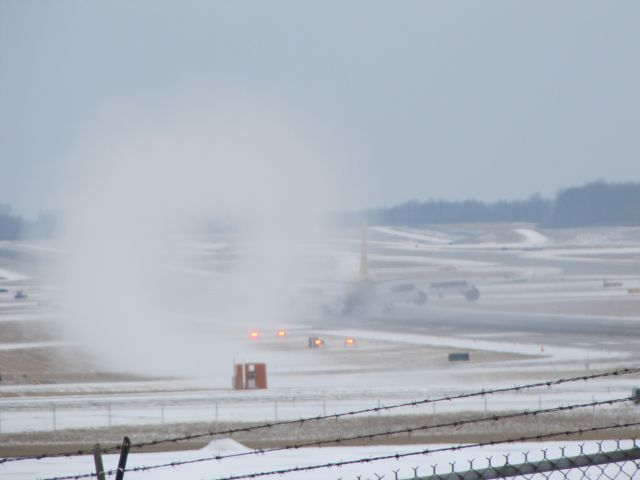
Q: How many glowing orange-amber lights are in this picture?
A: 4